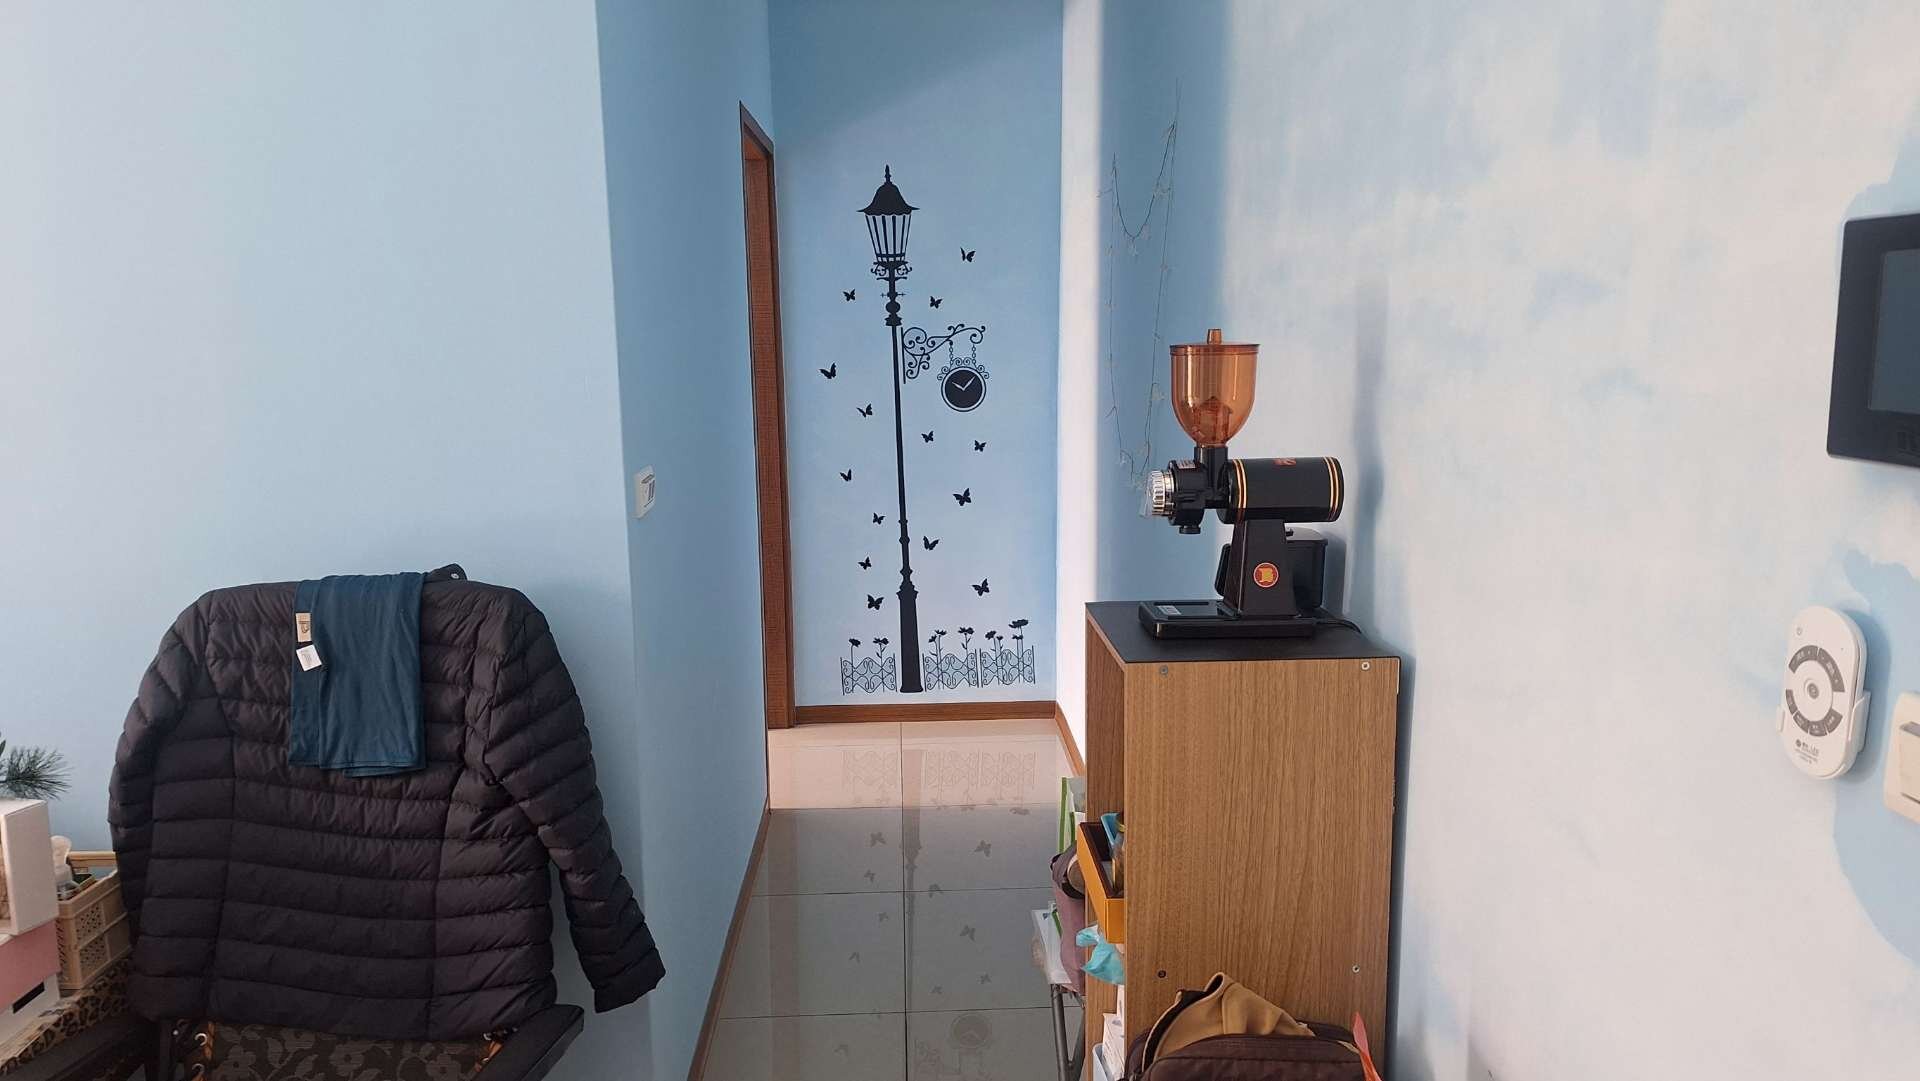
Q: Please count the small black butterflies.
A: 14